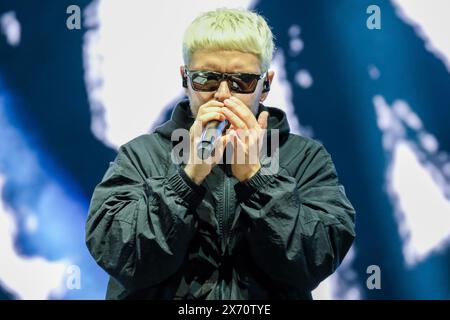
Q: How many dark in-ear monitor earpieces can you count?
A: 2